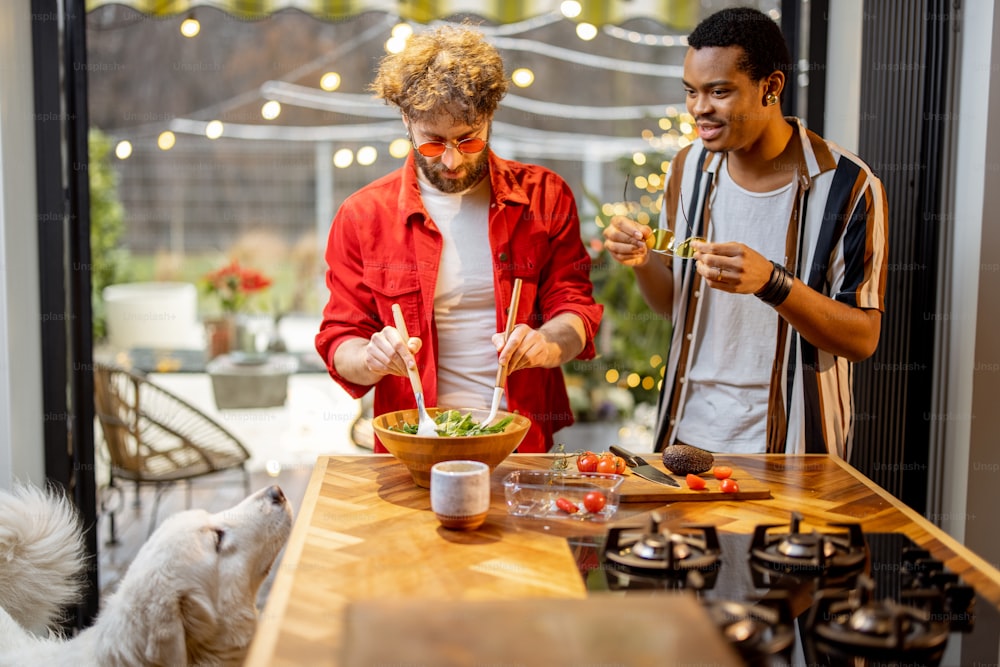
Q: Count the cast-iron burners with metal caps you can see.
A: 4